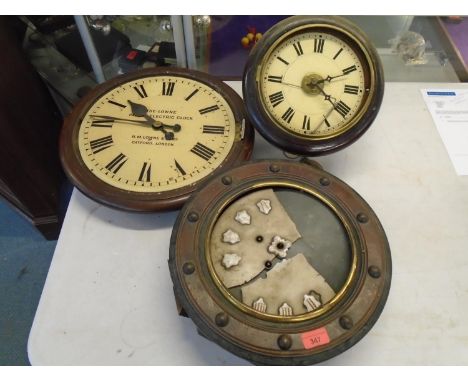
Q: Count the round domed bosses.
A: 10